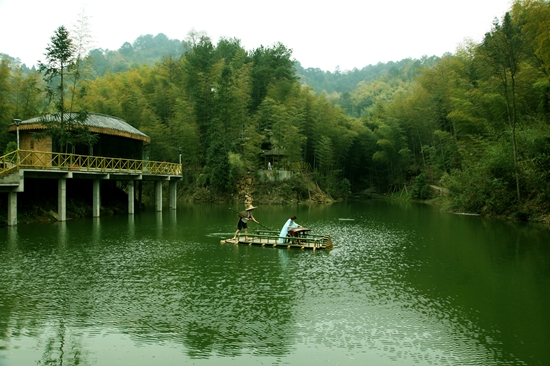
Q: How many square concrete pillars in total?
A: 6